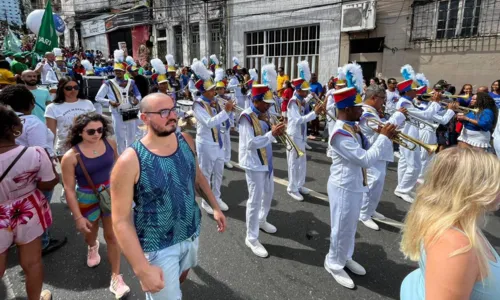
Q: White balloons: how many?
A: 1